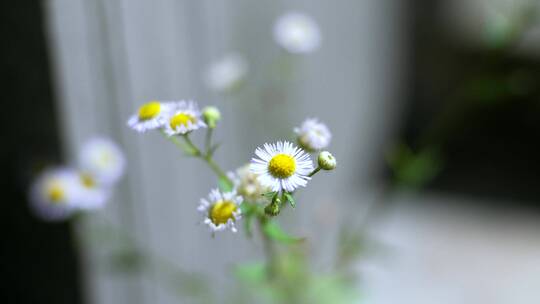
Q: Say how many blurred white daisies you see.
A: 5